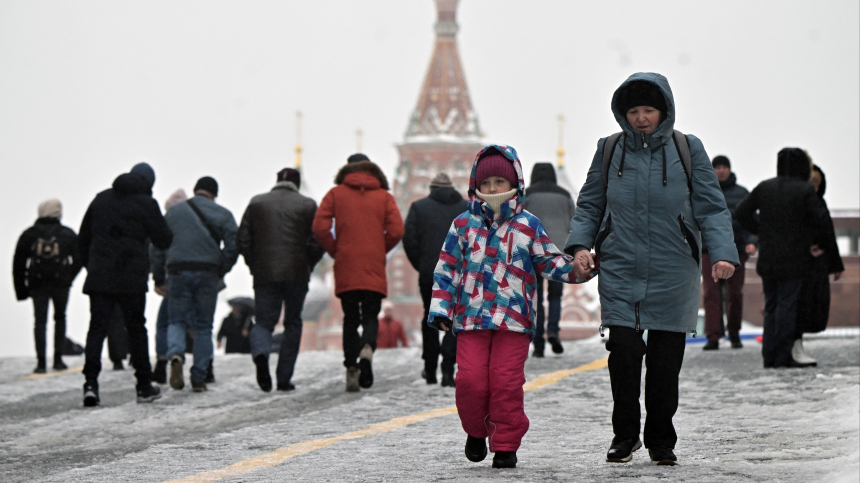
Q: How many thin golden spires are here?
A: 3